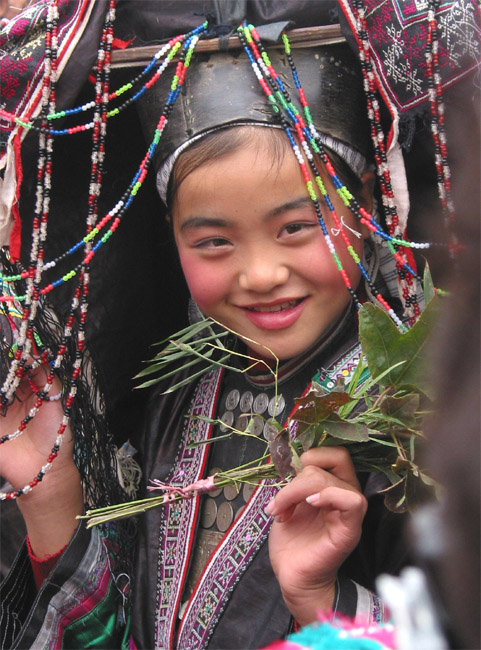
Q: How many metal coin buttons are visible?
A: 14